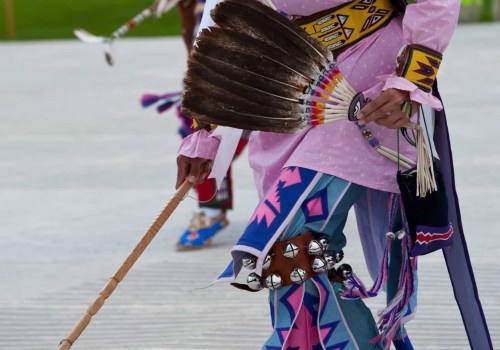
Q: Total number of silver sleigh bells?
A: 12